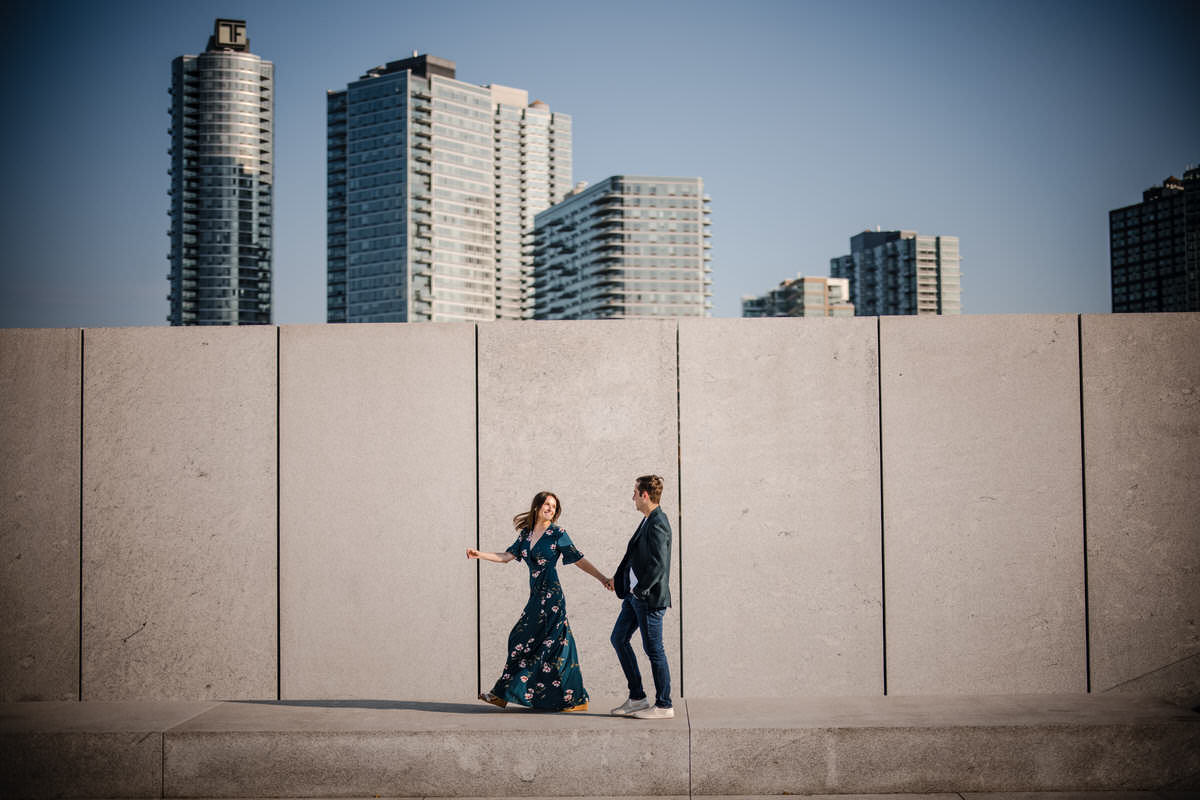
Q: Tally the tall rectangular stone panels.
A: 7